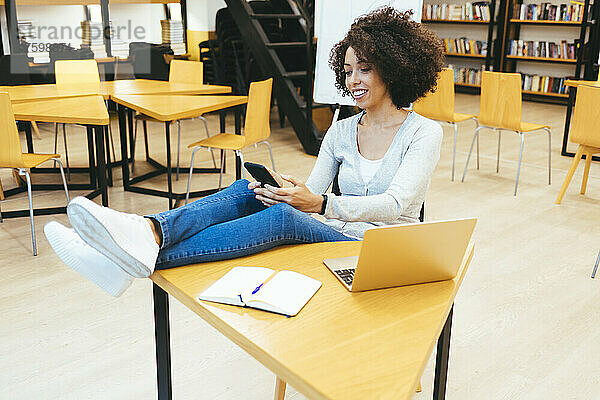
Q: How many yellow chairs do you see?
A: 7